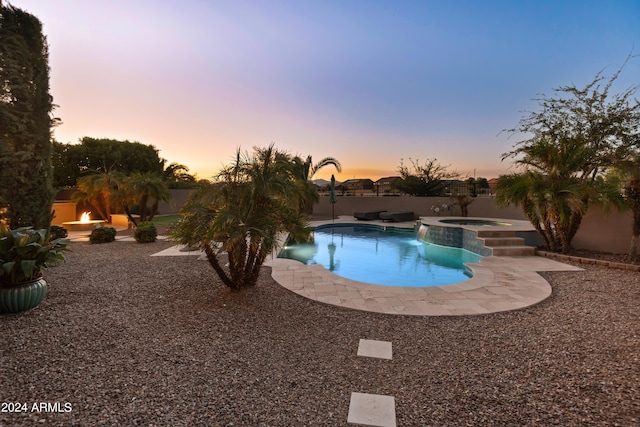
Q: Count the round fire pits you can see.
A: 1